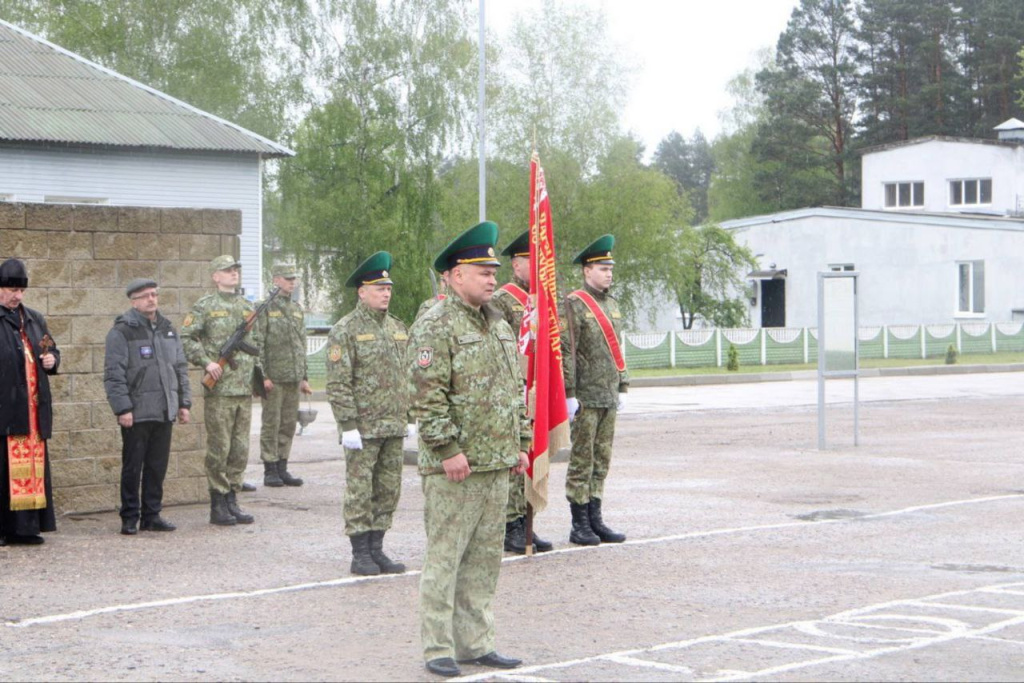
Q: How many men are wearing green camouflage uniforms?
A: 7